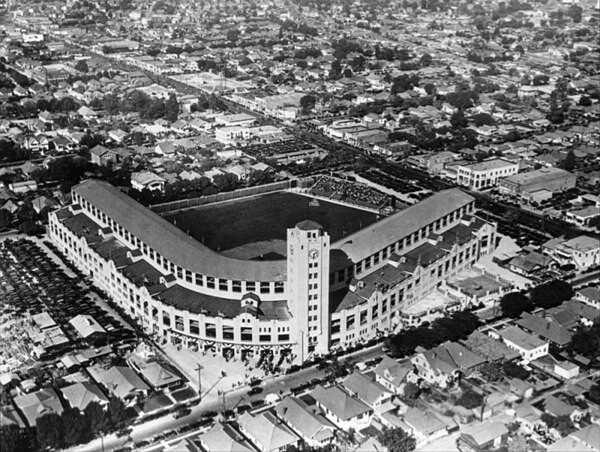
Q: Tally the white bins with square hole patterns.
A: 0